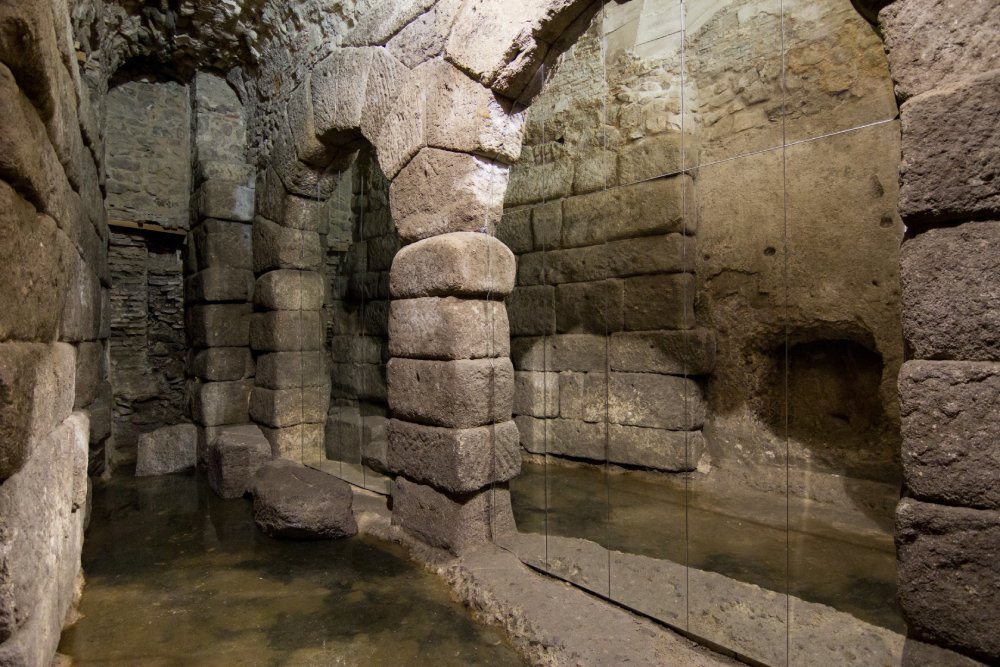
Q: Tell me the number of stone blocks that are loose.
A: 3